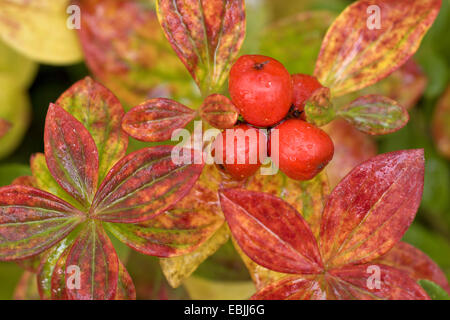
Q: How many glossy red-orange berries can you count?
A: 4